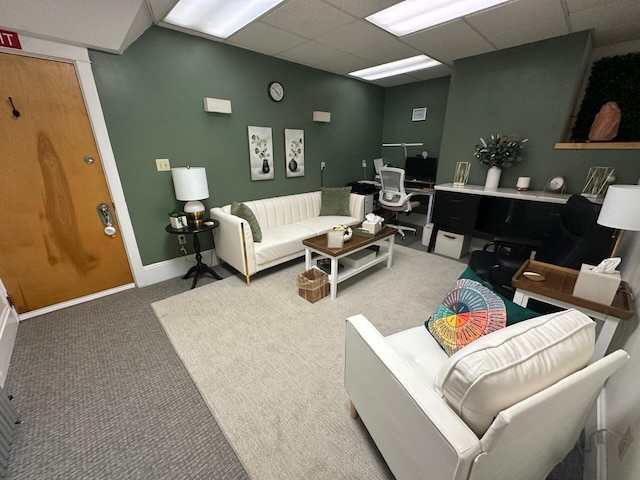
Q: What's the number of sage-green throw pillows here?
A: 2